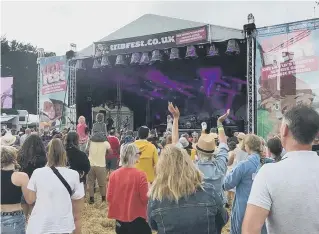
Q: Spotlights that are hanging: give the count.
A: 11